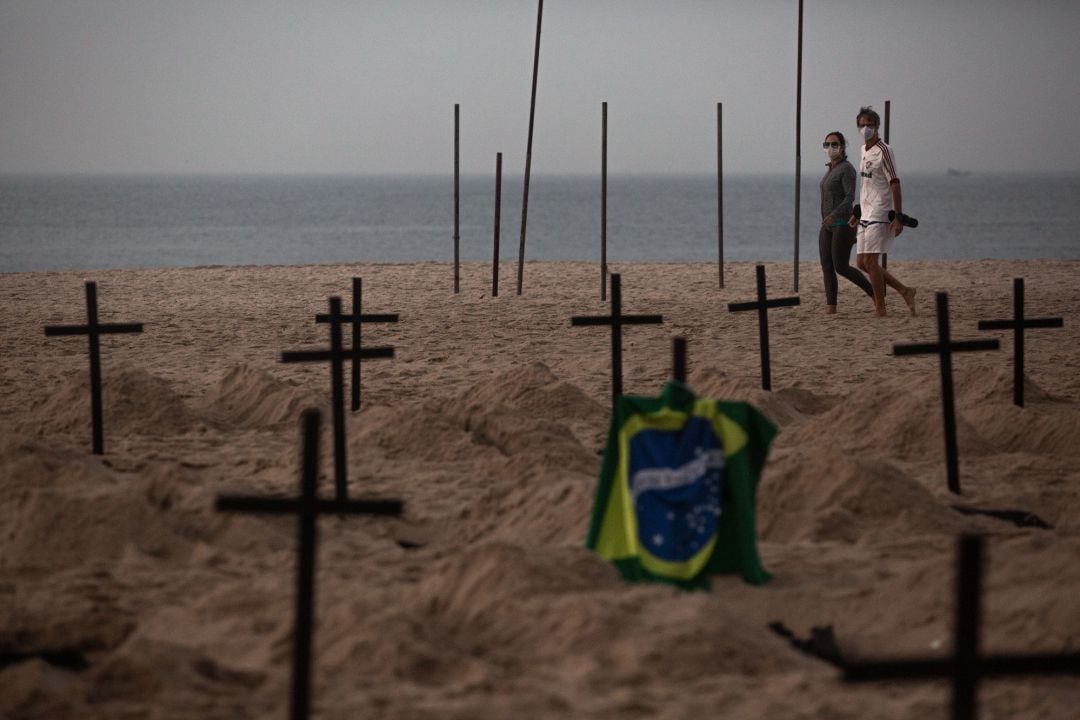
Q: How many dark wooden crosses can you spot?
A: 10